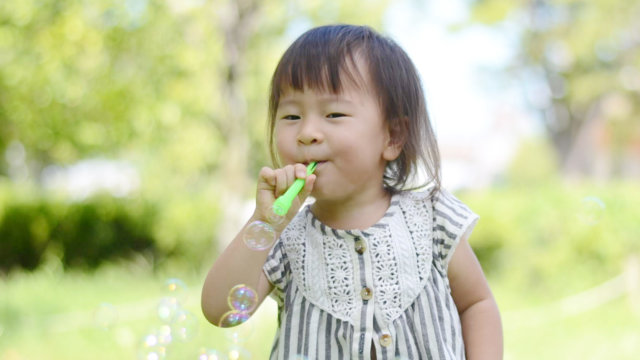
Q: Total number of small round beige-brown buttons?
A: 3